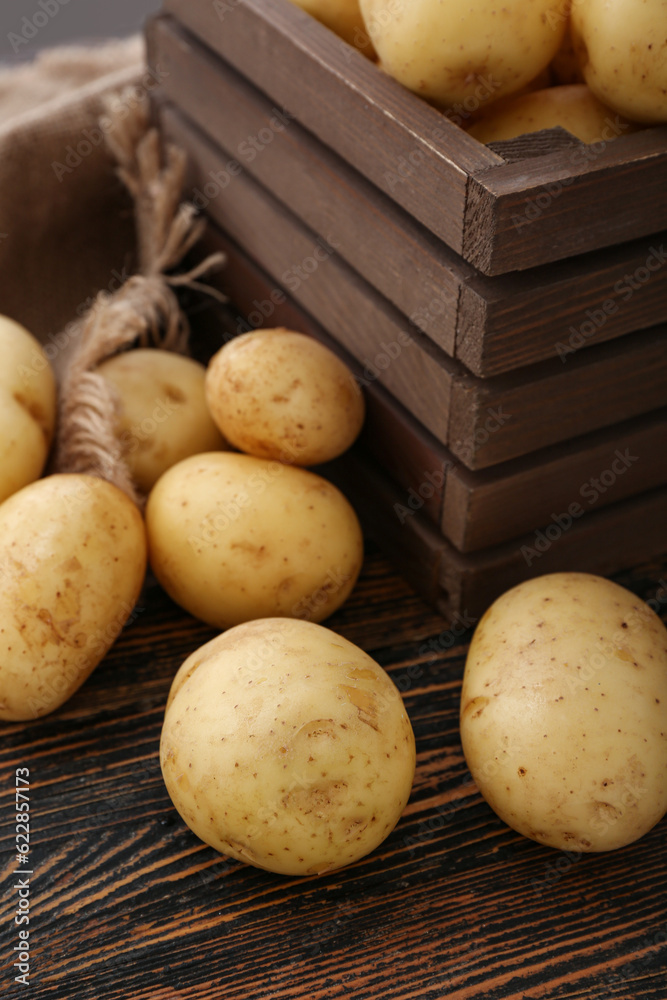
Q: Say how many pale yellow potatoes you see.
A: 11